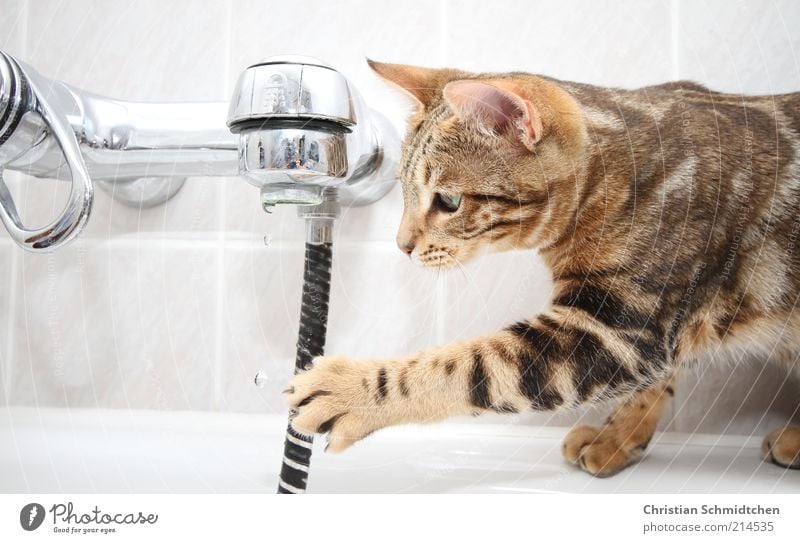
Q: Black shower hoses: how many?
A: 1